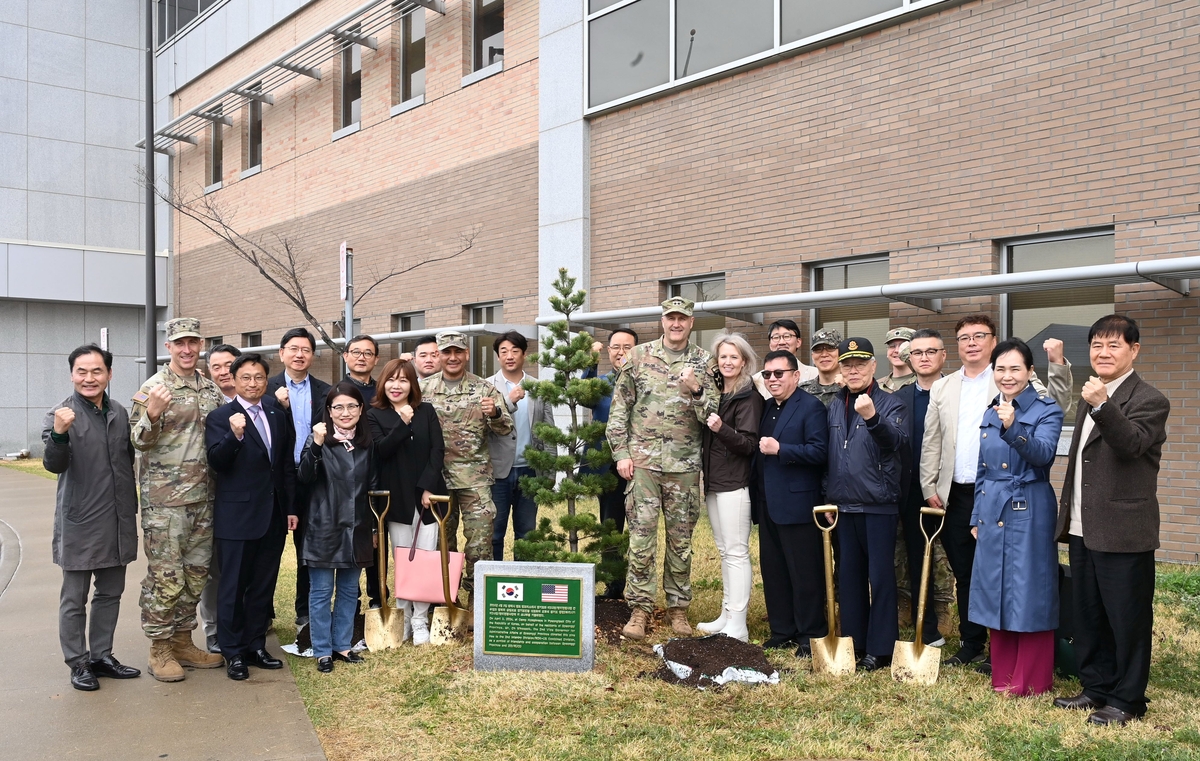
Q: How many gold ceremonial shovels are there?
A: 4